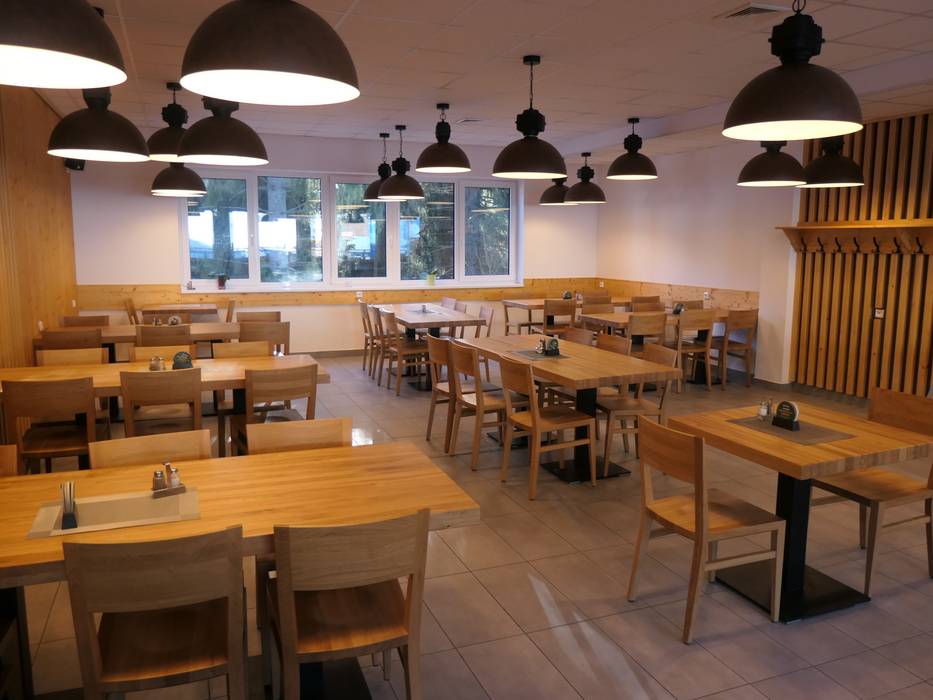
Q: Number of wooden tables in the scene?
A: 9